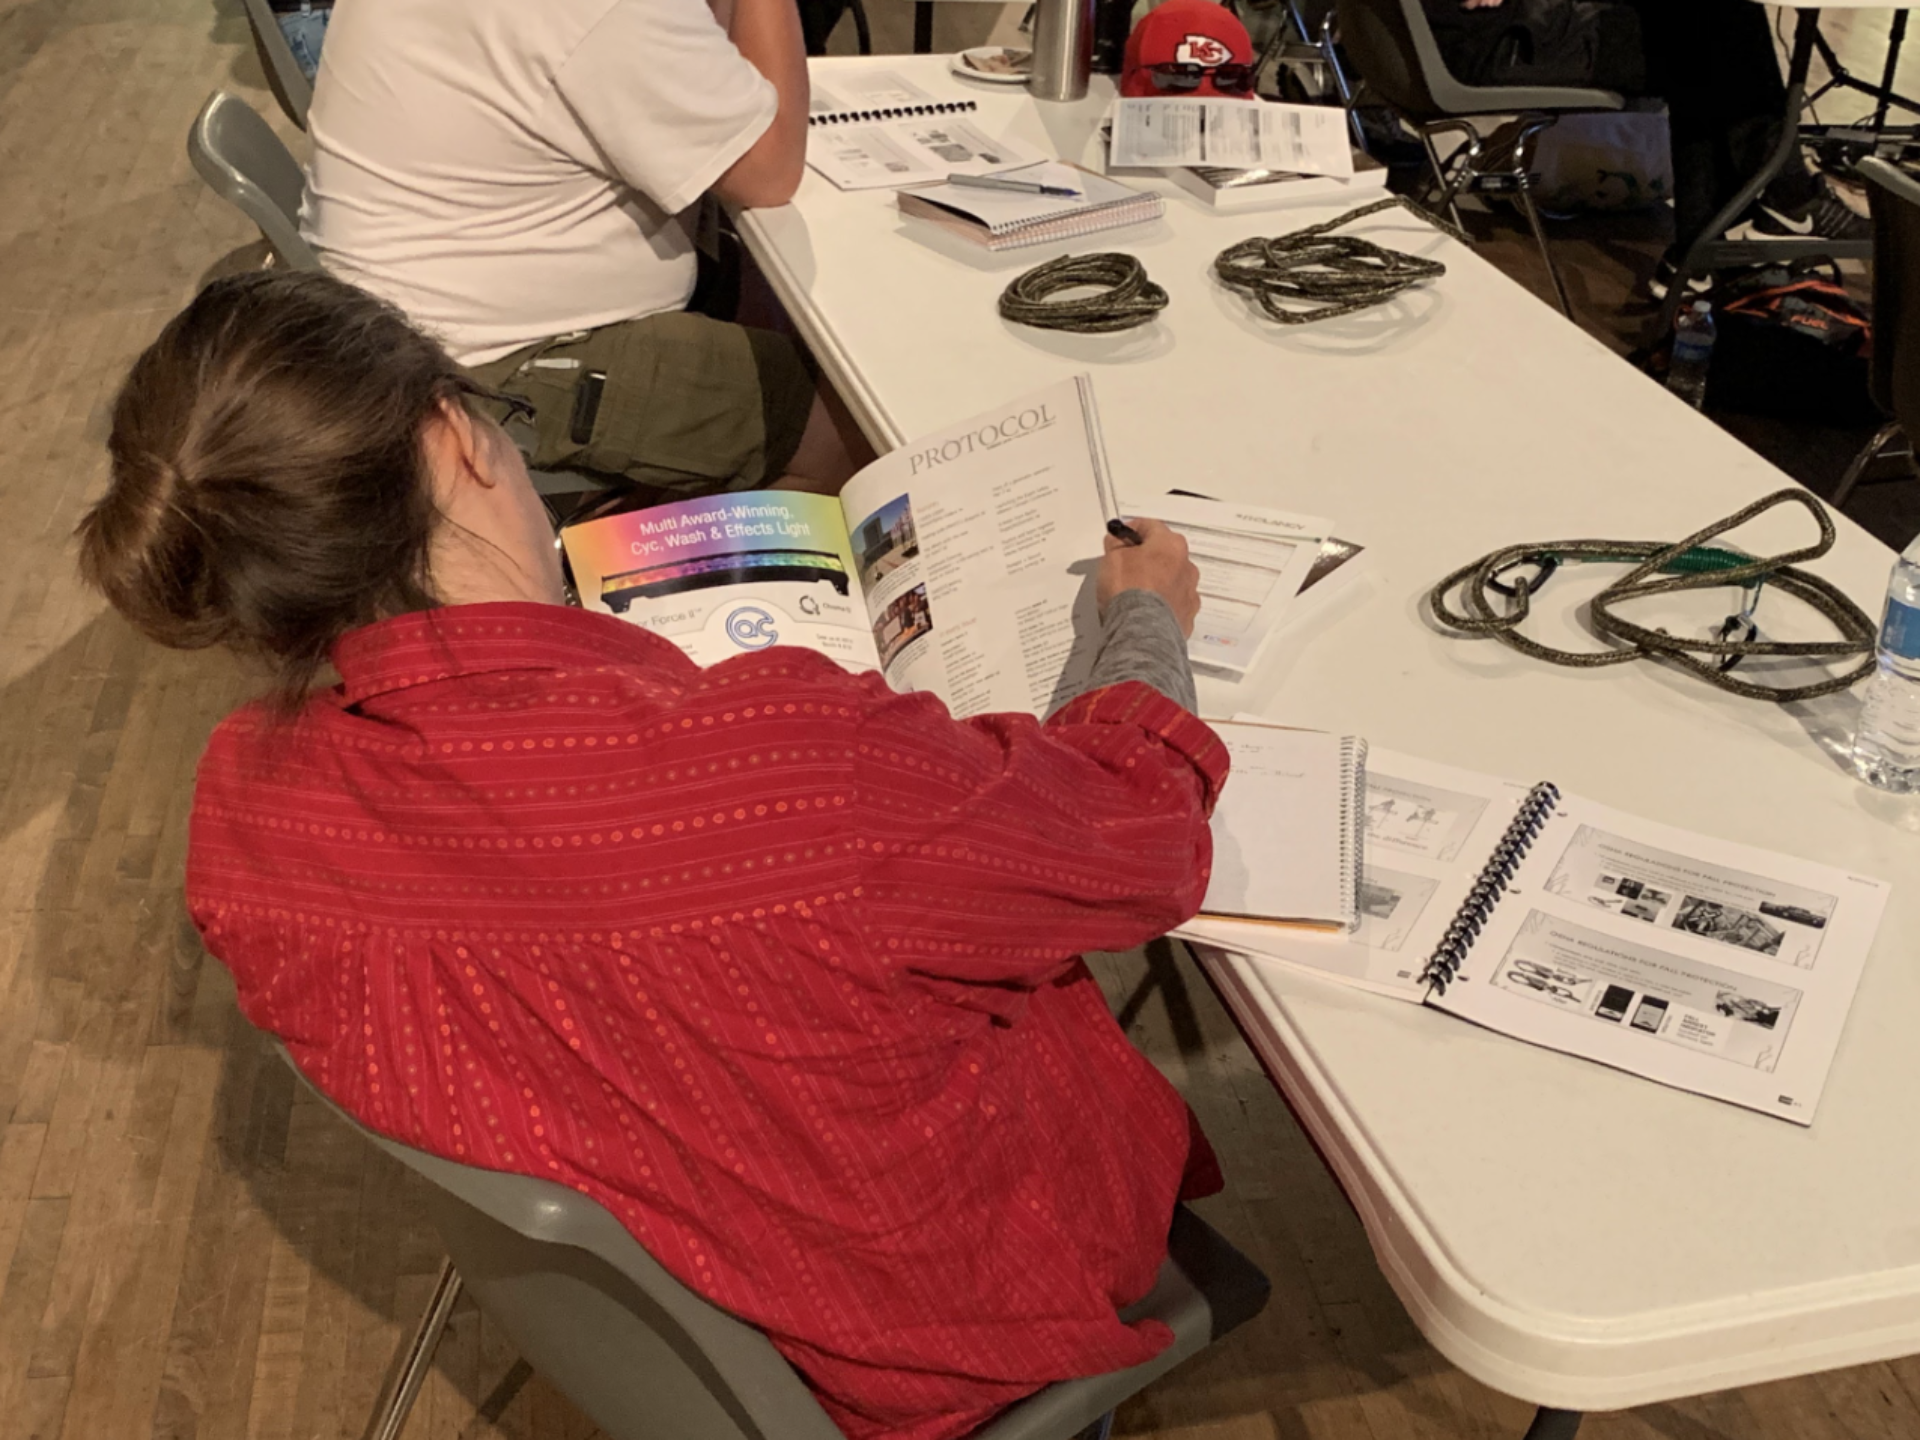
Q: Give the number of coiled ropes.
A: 3